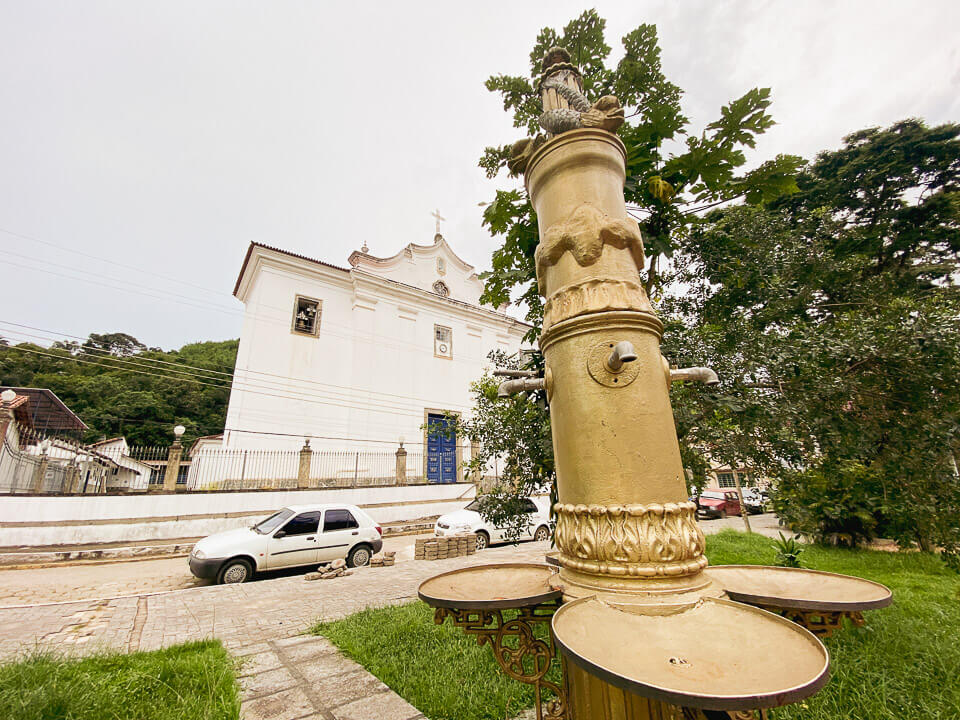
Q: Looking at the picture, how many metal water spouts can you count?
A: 3